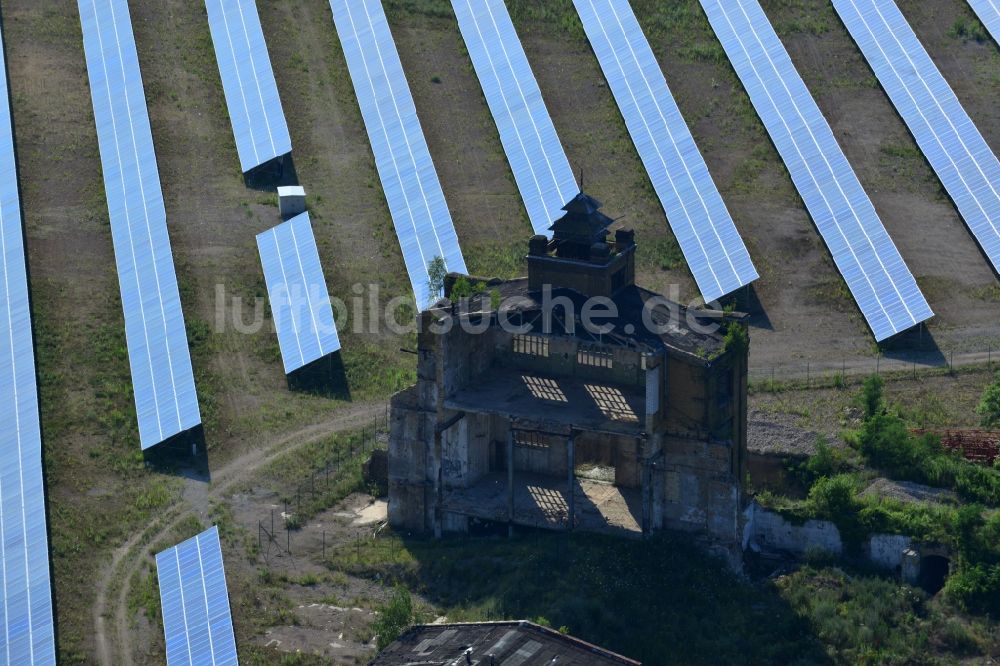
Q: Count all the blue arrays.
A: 11